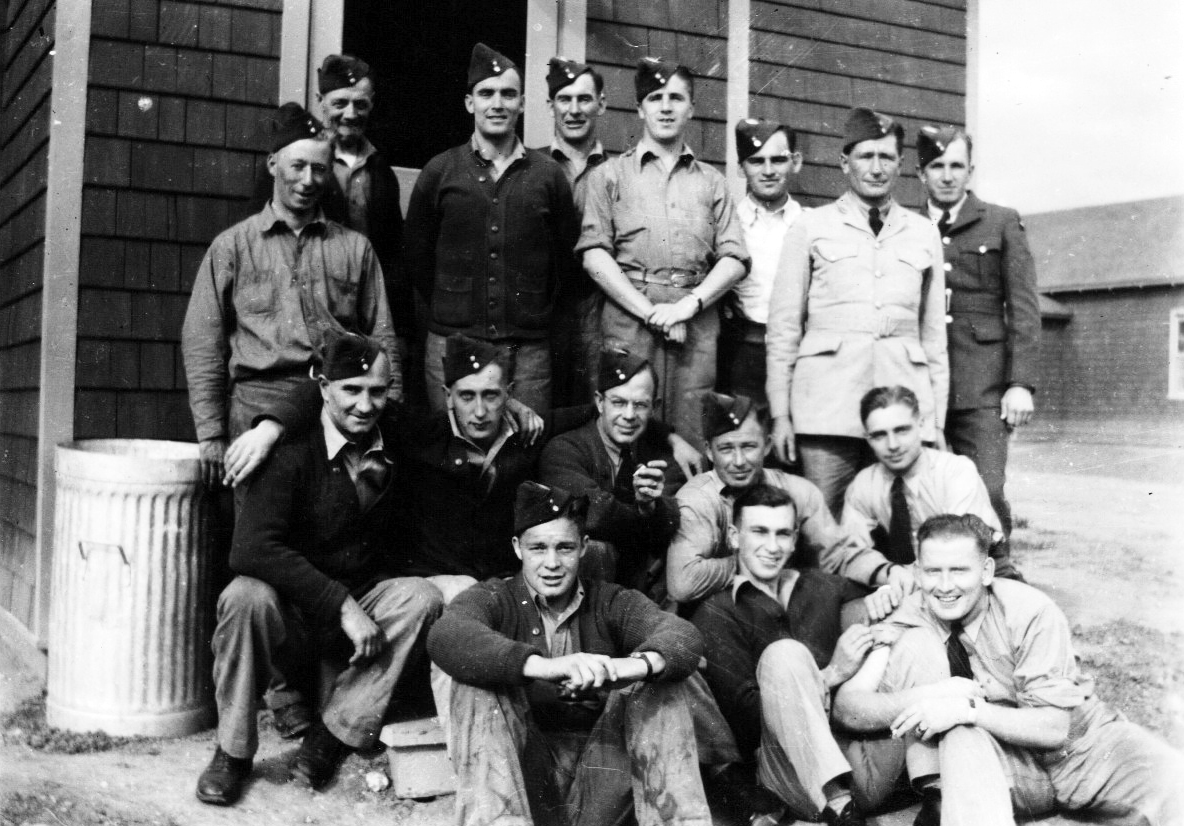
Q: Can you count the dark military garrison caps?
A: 13